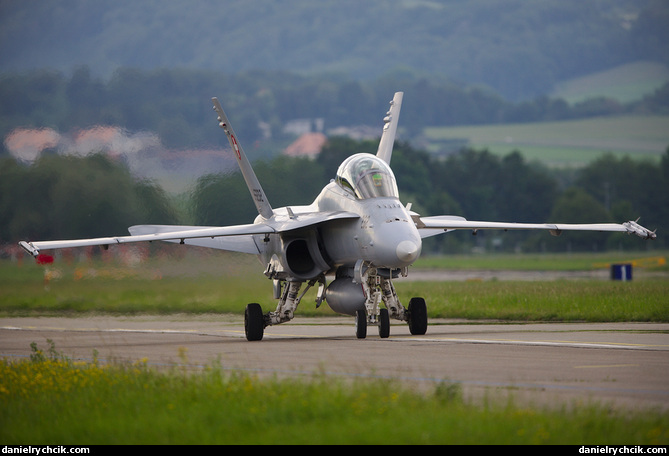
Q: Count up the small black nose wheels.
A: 2